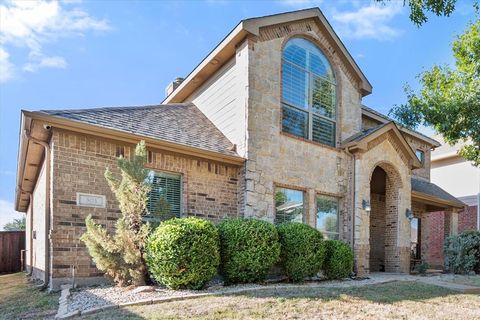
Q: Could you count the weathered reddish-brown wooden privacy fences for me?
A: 1